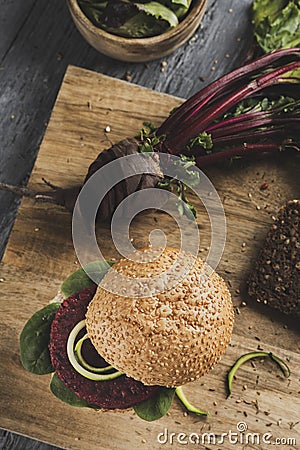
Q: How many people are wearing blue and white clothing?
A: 0